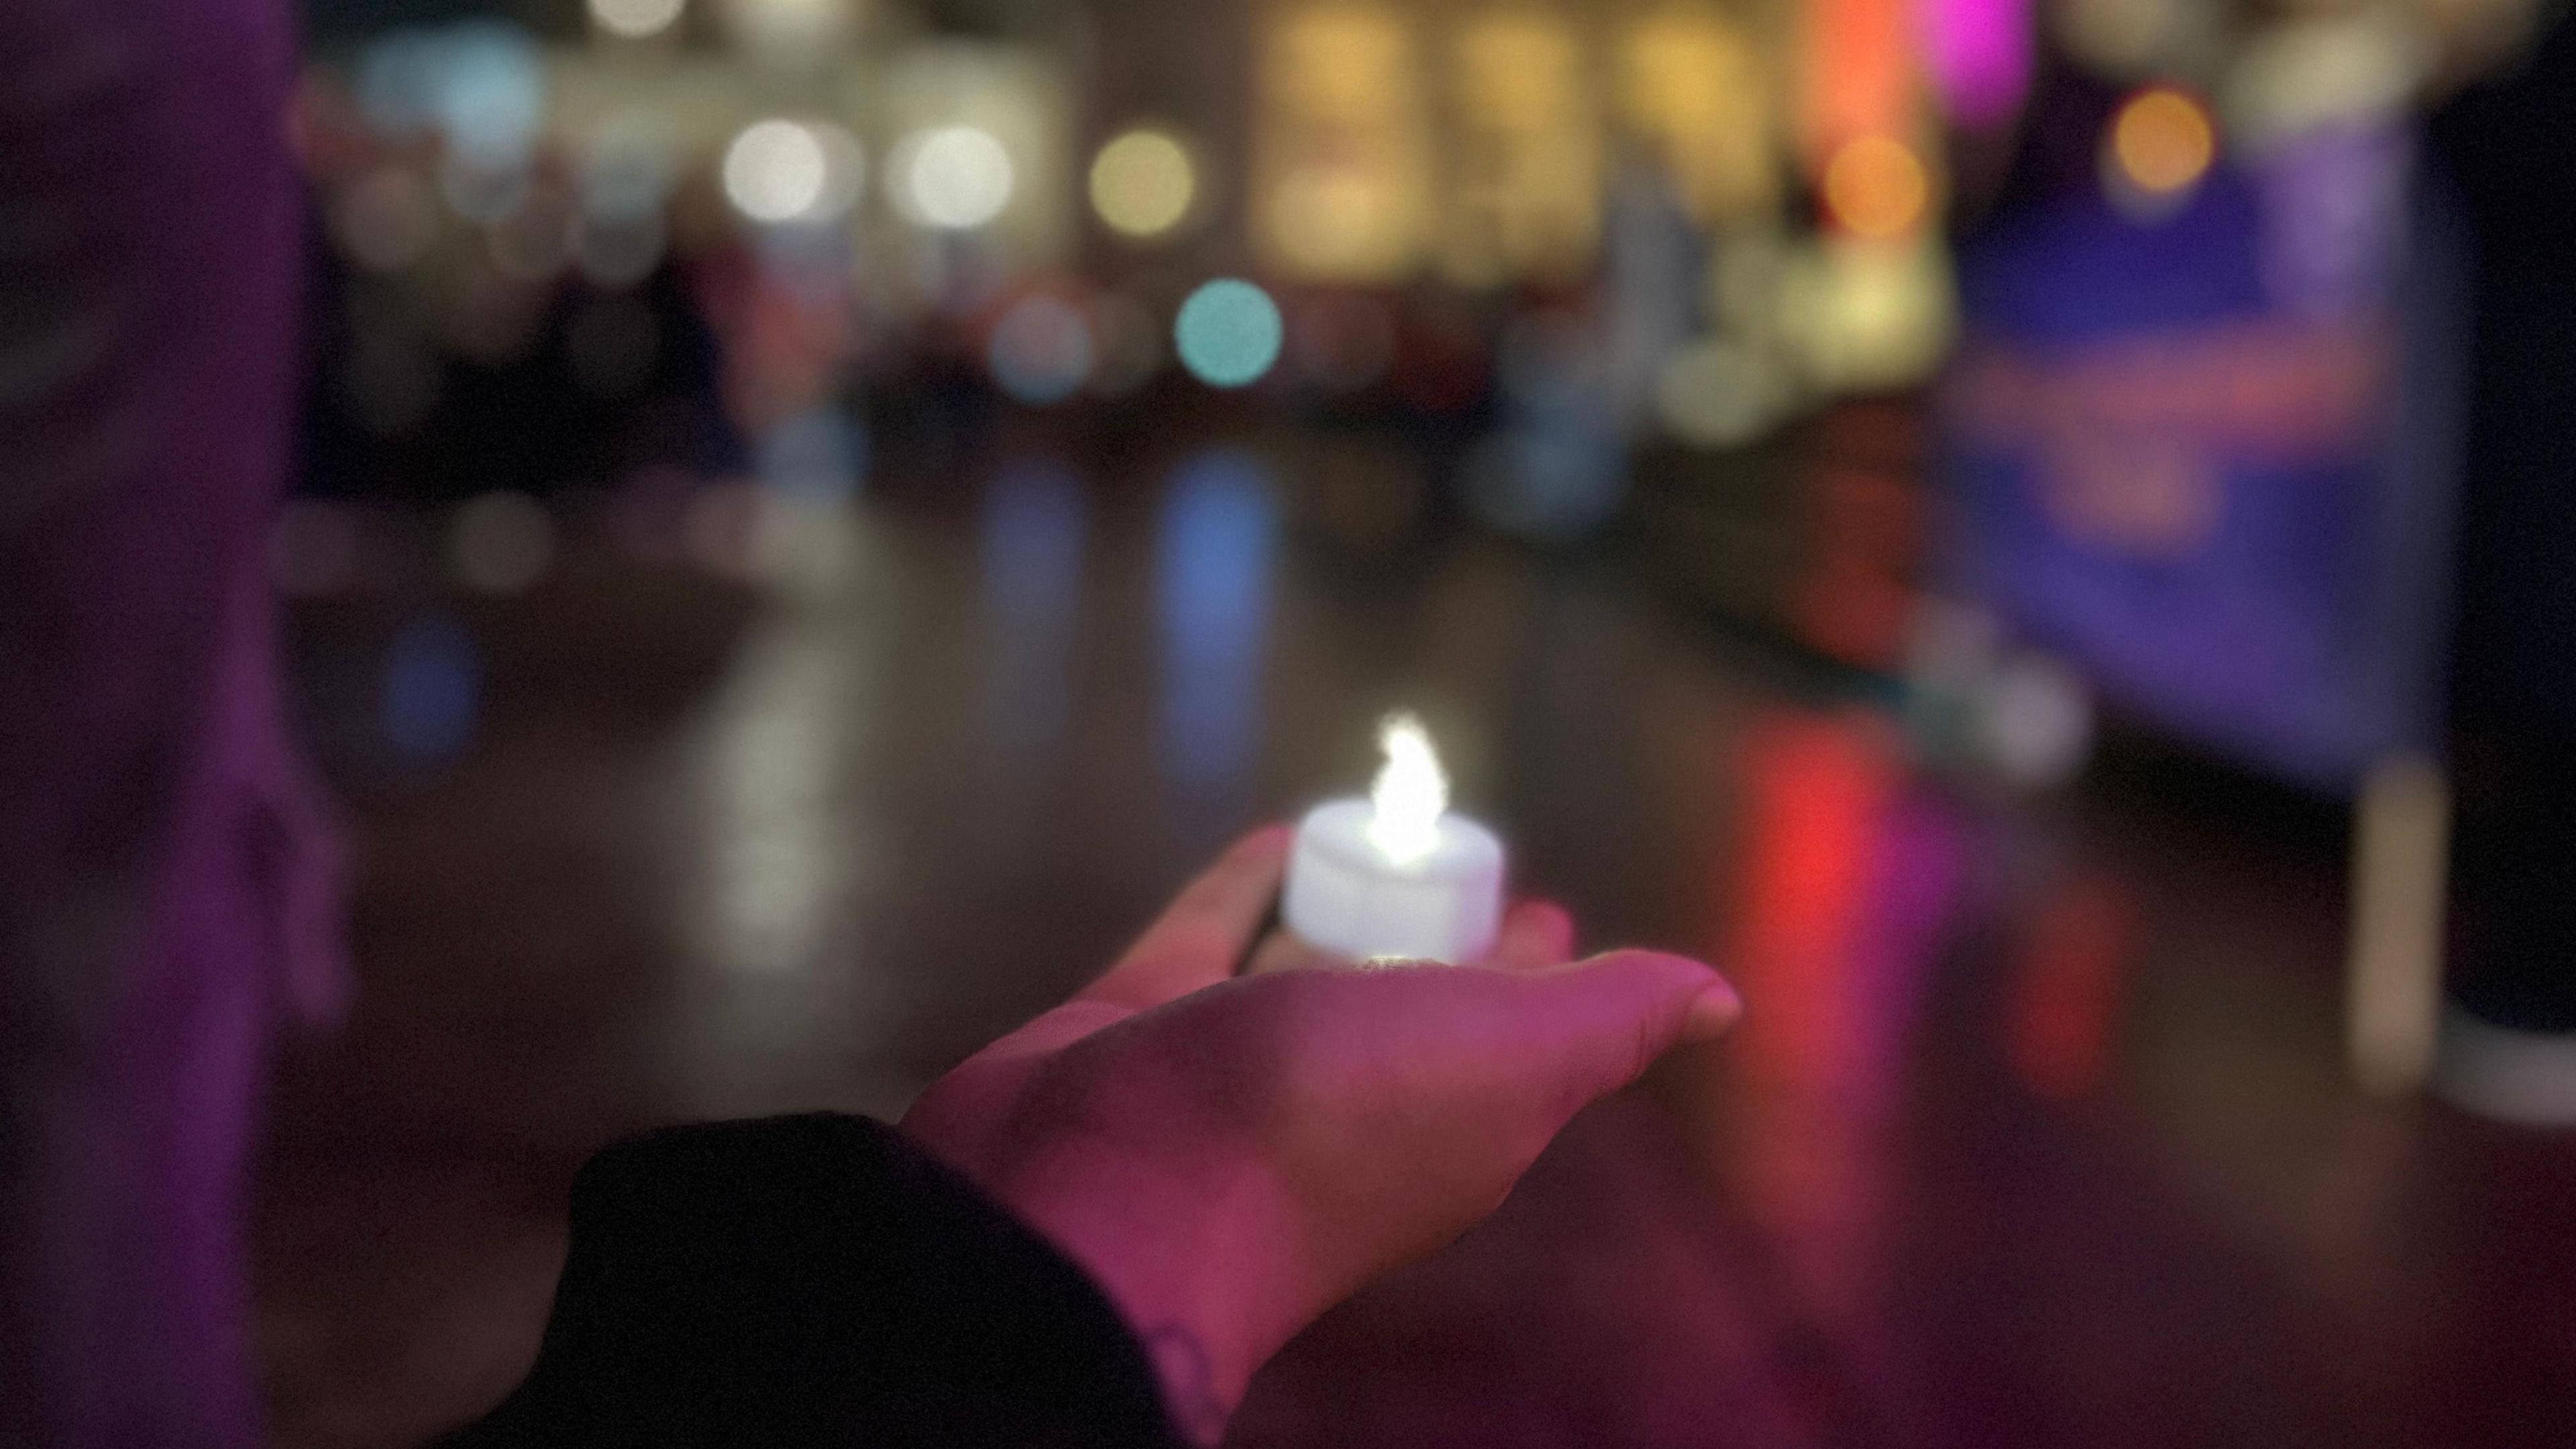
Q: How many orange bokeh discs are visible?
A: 2